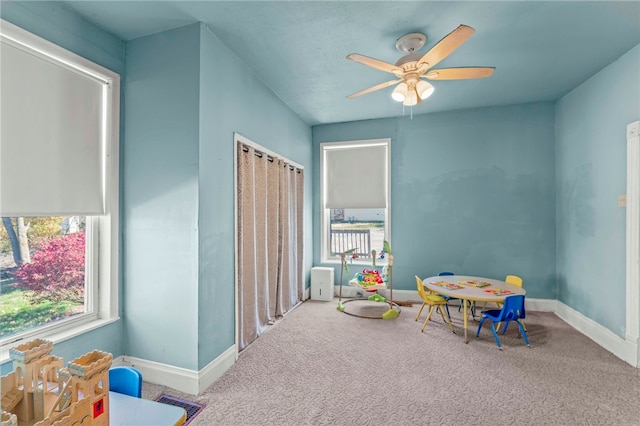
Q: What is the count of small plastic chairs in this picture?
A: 5